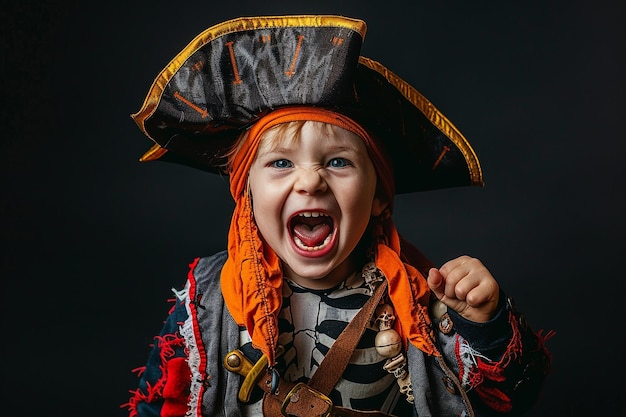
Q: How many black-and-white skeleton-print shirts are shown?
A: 1